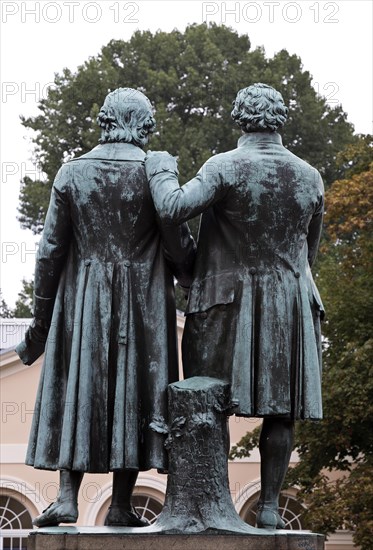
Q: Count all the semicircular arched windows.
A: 3